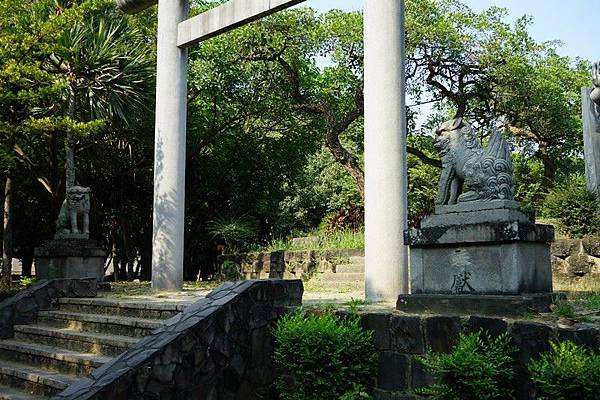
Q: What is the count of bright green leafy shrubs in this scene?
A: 3